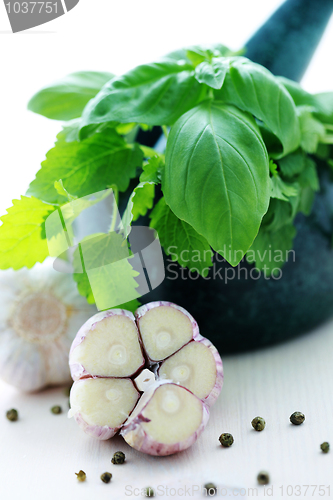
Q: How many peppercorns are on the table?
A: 12